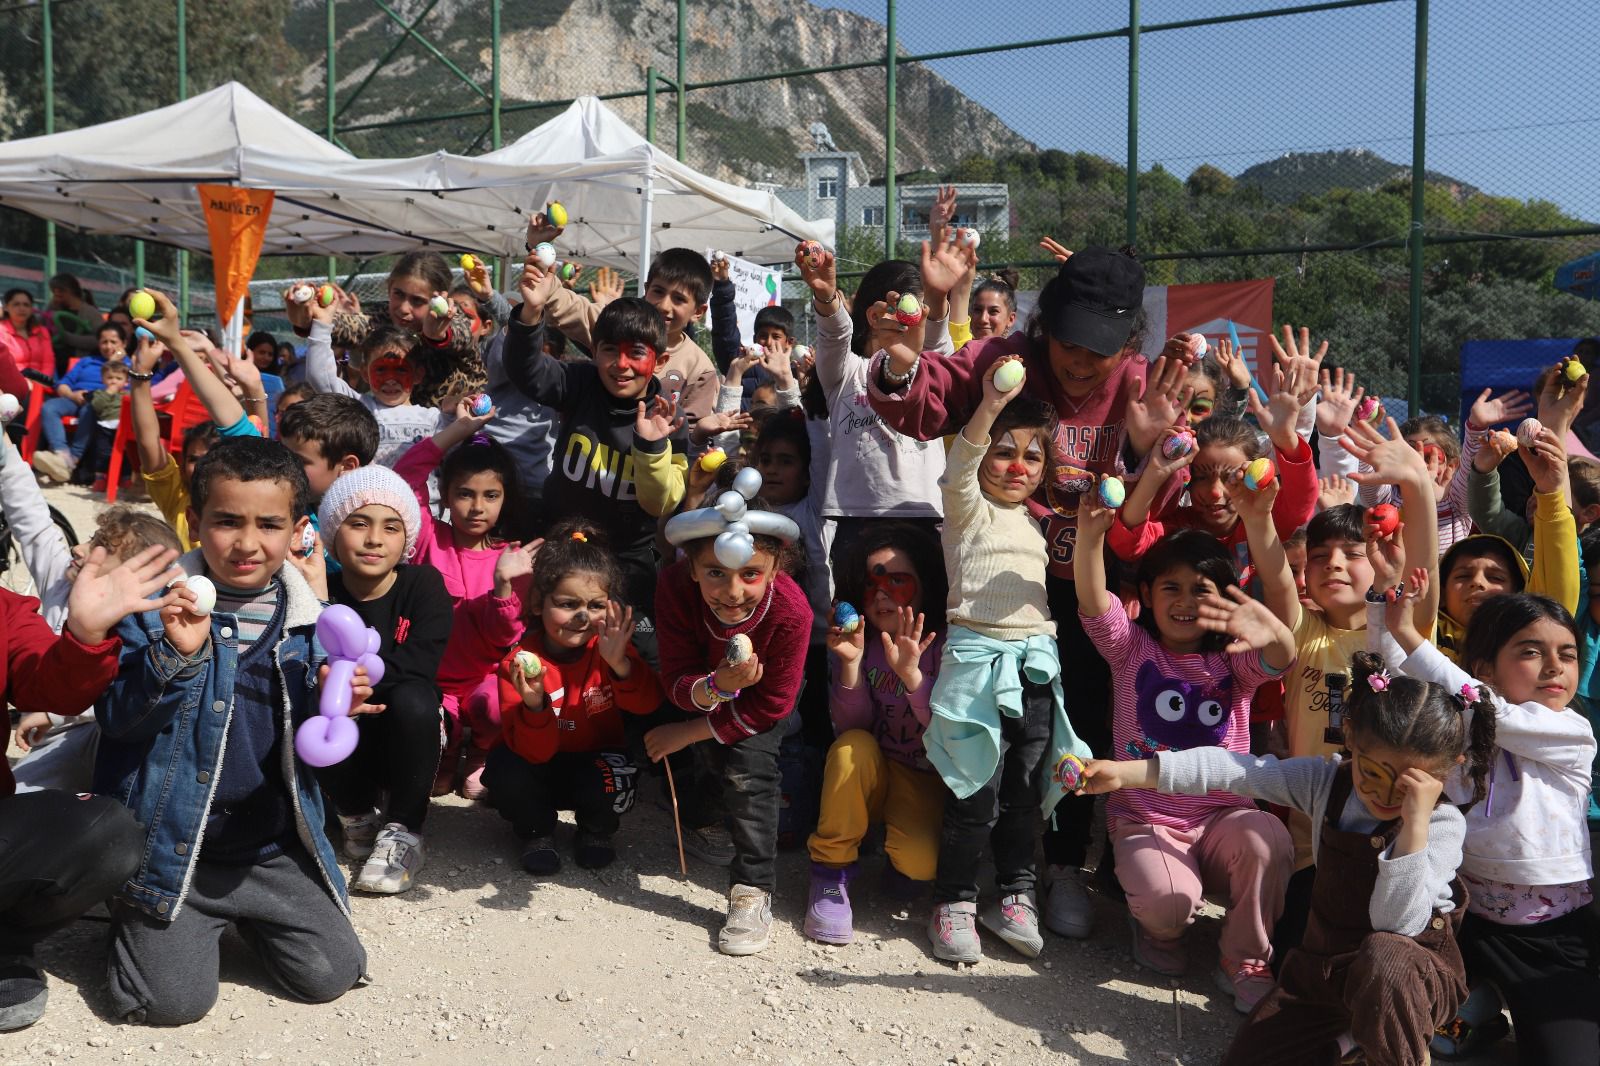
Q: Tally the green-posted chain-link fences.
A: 1